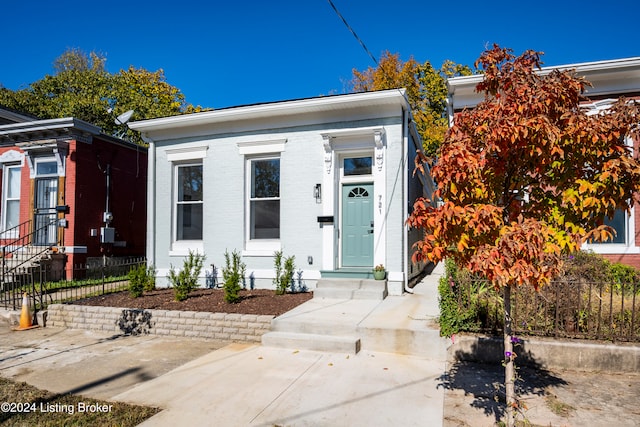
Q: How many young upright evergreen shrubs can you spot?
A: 4